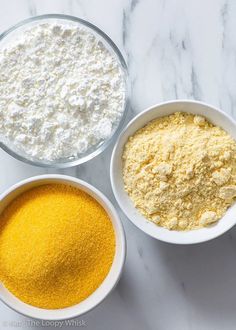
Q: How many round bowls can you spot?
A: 3